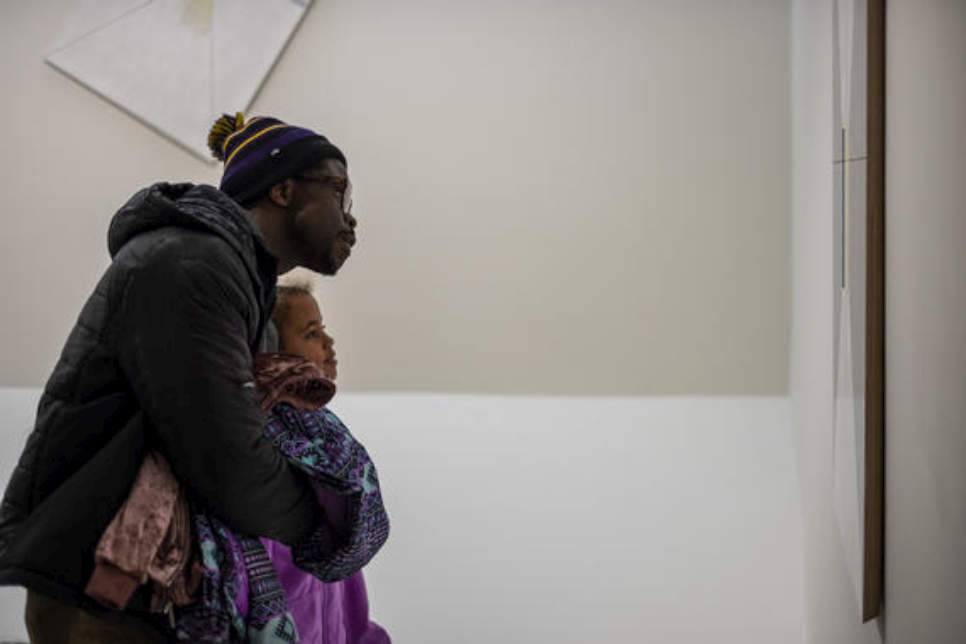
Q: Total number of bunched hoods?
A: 1